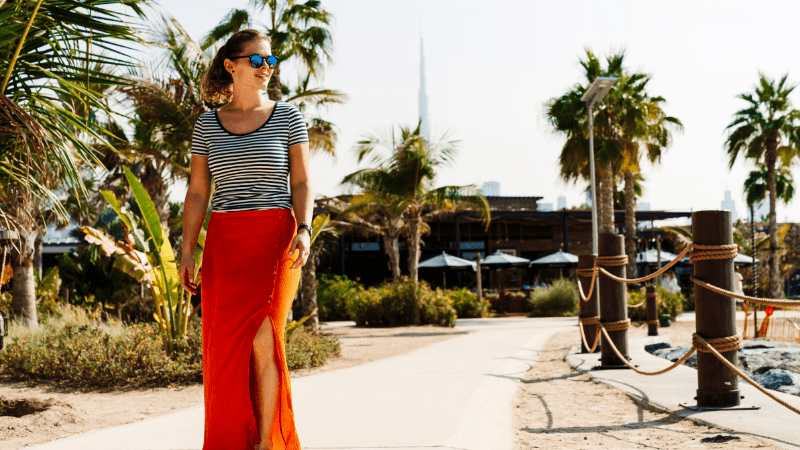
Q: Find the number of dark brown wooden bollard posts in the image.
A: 4